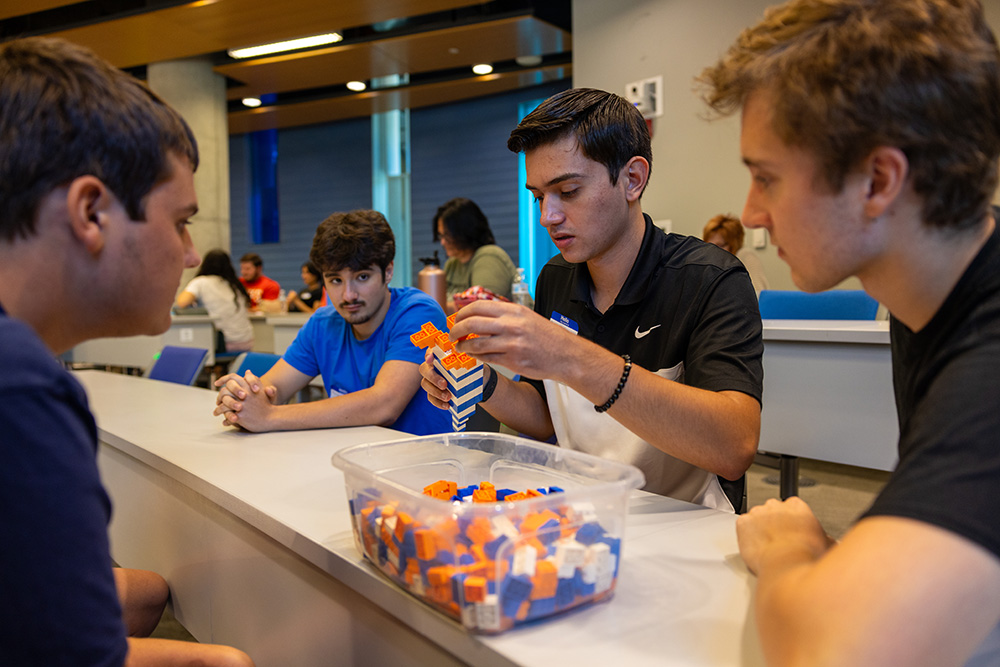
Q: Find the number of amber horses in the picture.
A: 0